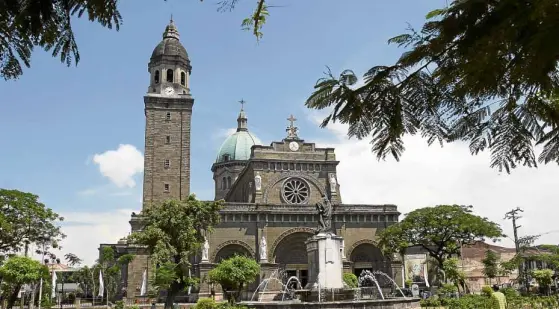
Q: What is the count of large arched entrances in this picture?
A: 3